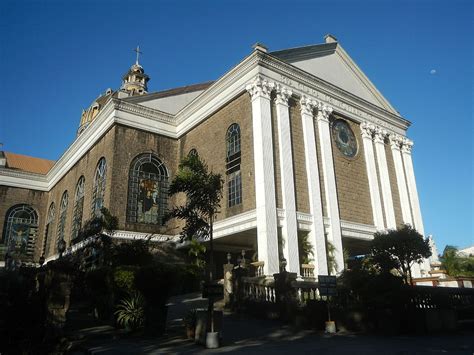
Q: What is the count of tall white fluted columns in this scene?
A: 8